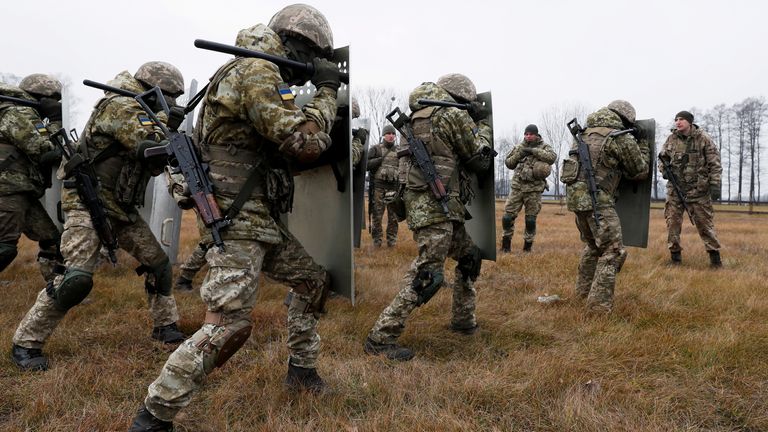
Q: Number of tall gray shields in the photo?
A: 6